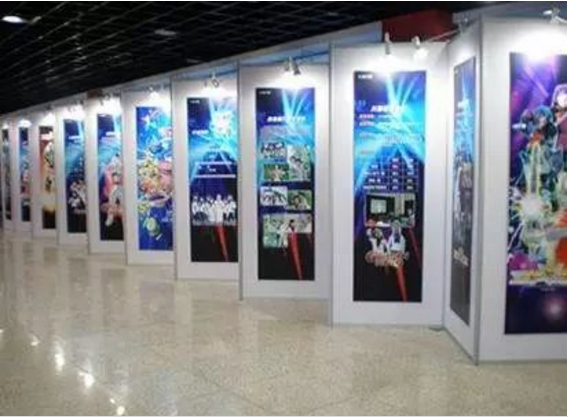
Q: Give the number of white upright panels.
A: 11